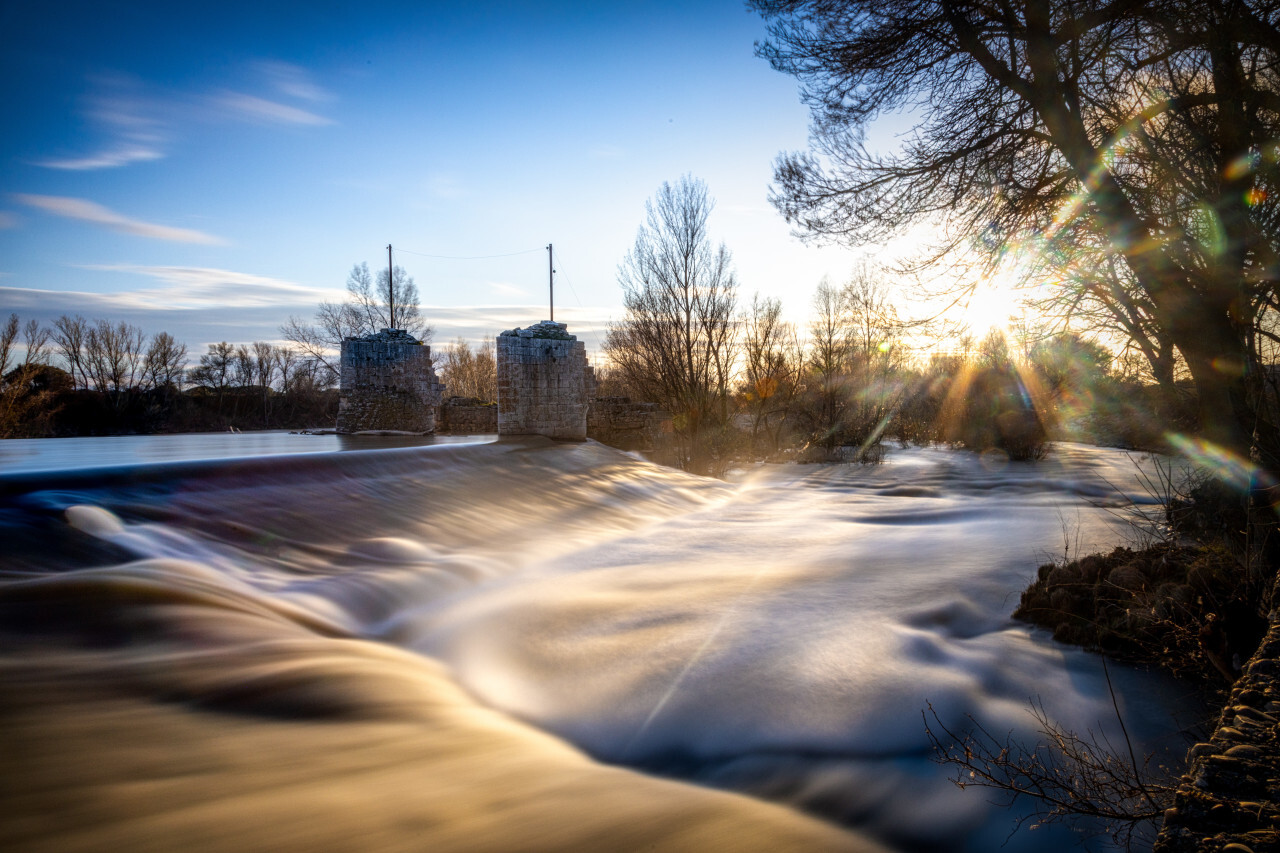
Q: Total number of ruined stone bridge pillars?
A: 2